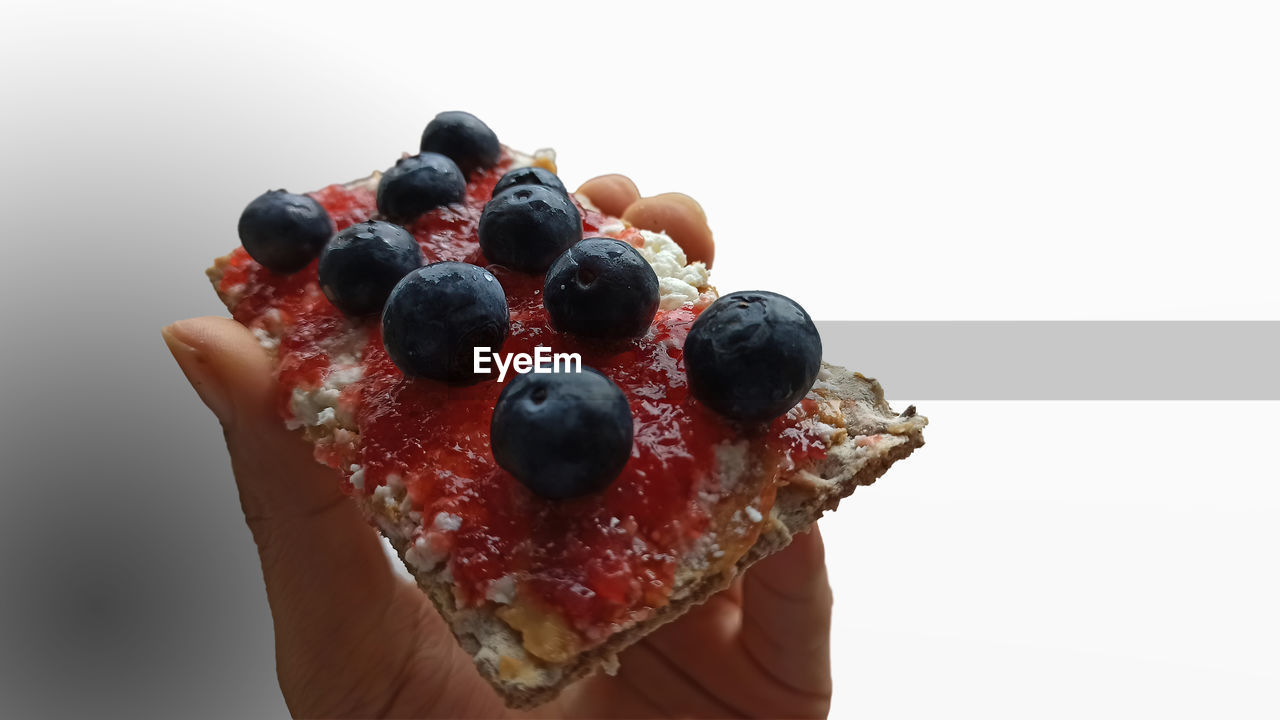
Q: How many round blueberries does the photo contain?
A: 10